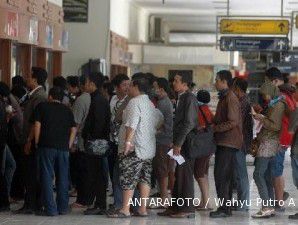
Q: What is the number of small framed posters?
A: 4